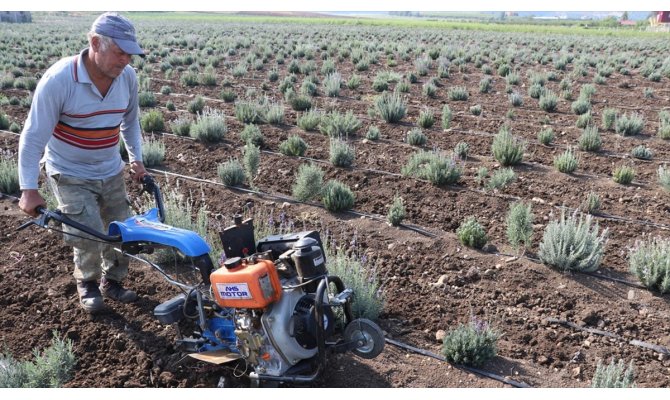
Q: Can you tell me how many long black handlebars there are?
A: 2